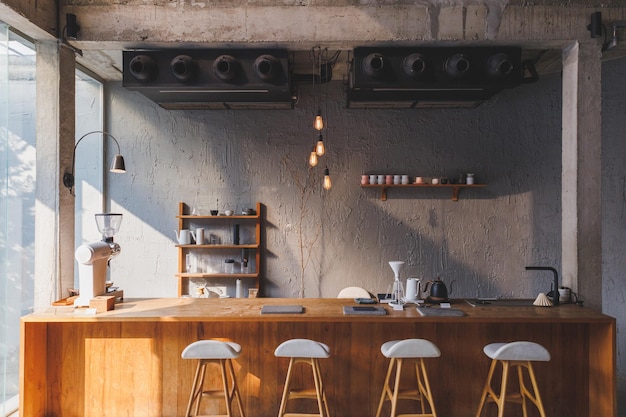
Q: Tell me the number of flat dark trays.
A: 3